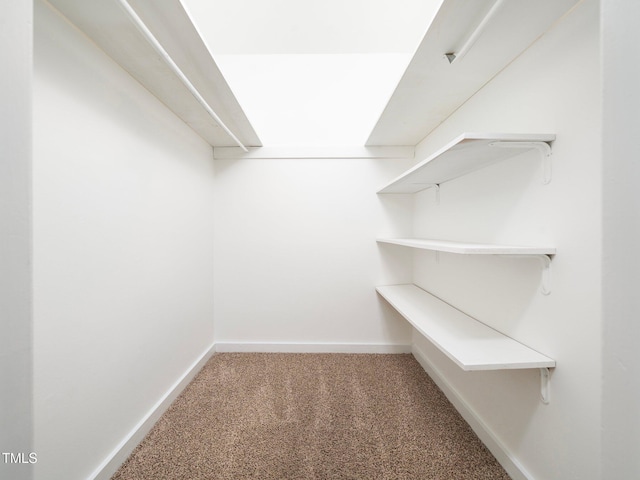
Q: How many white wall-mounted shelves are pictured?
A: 5